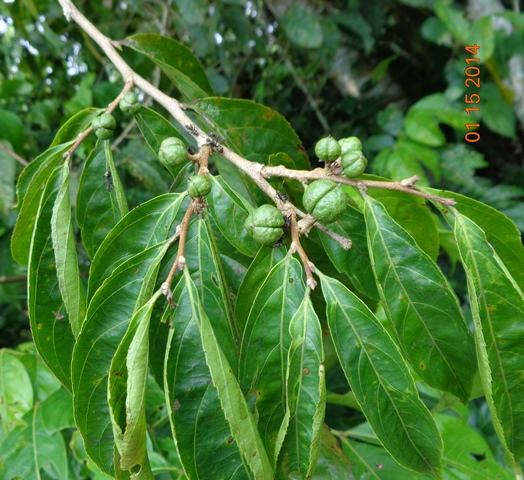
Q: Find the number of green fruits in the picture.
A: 9